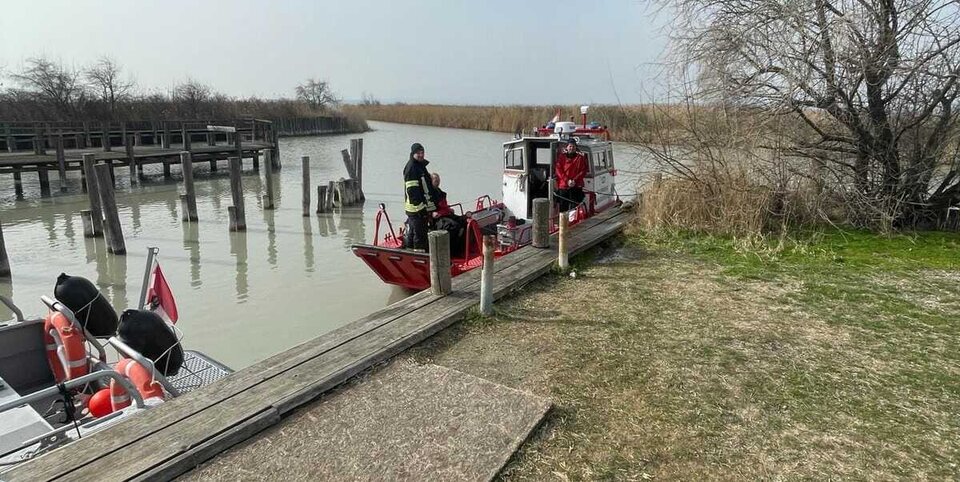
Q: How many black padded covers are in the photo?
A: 2